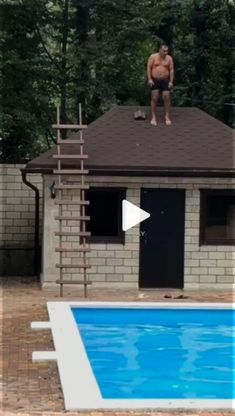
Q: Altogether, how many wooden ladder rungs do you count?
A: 11